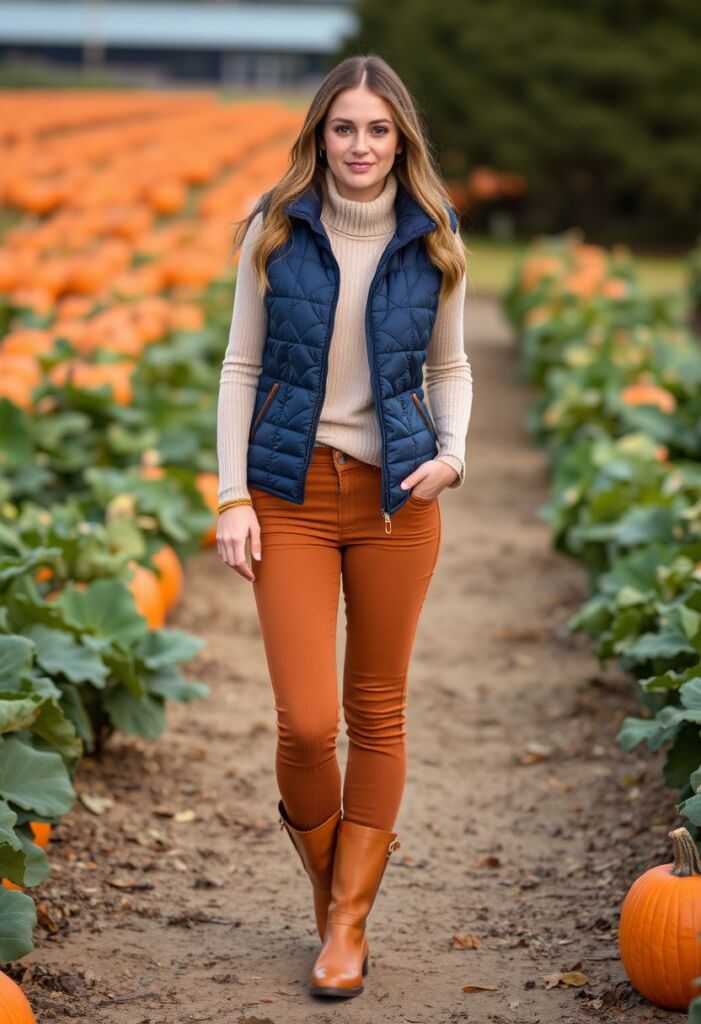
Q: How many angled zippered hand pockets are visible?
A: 2